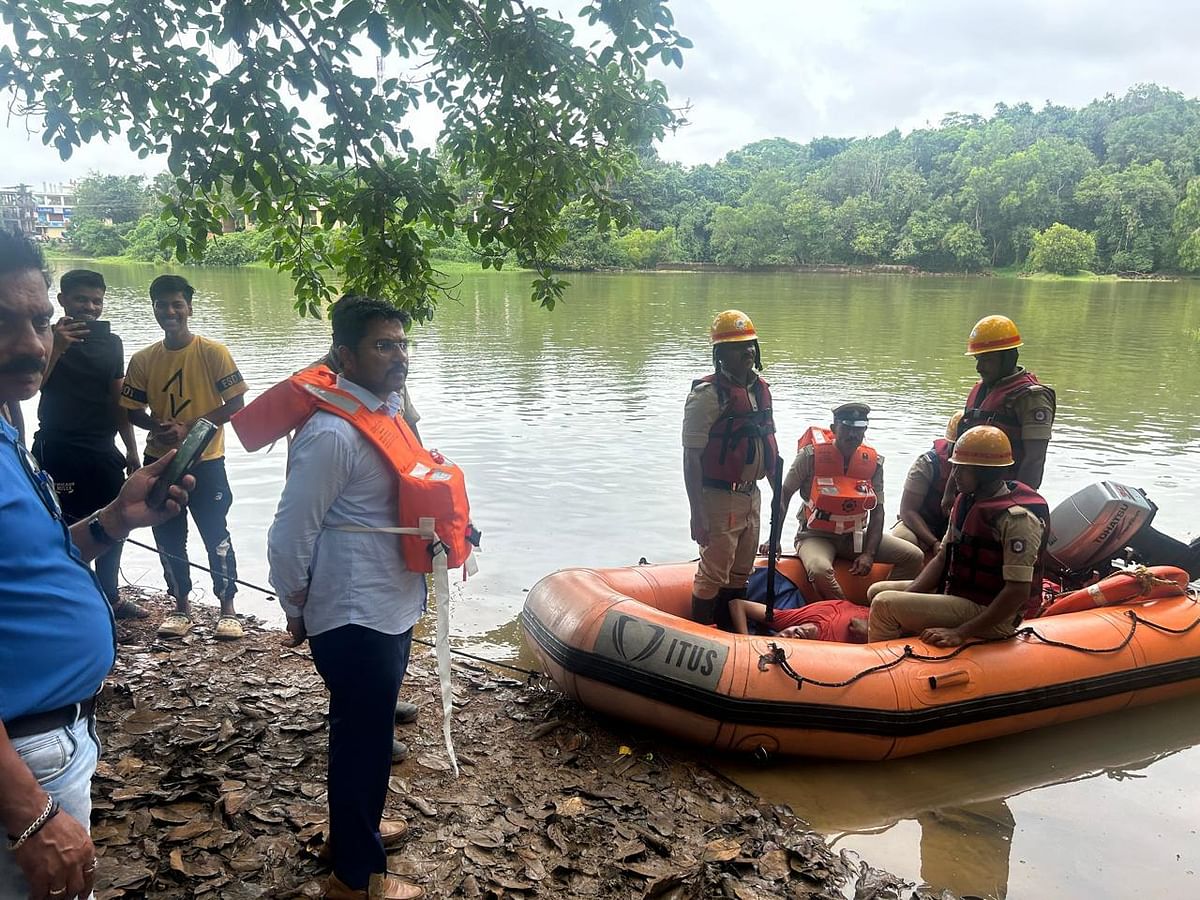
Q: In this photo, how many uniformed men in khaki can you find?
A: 5